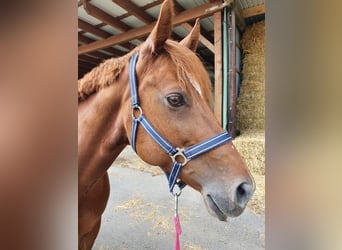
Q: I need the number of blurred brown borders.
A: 2